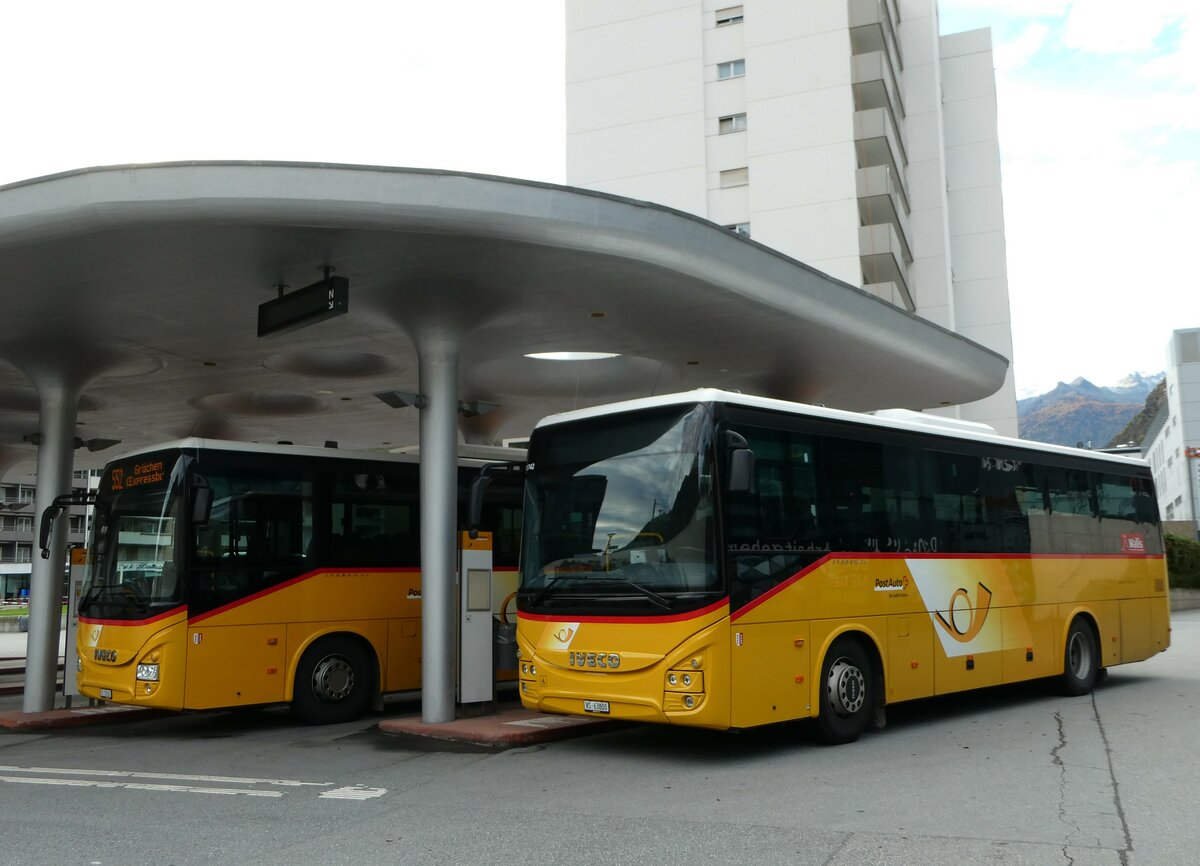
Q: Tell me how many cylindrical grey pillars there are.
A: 2